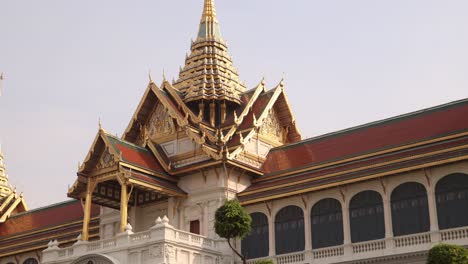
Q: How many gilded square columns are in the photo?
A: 2